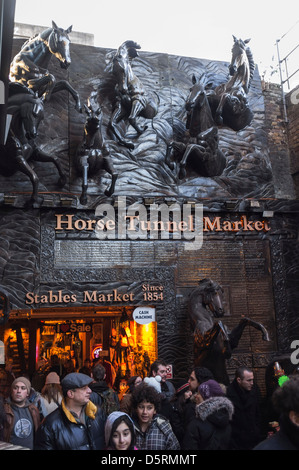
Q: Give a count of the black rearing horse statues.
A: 7